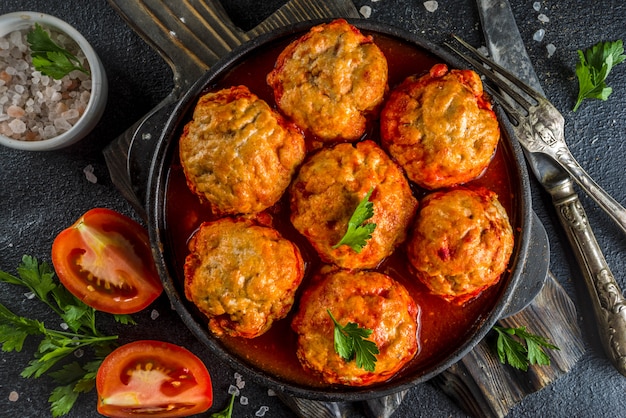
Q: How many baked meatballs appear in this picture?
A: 7